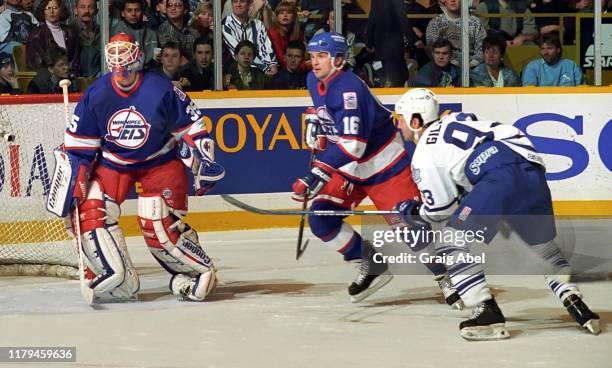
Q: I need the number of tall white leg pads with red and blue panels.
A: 2